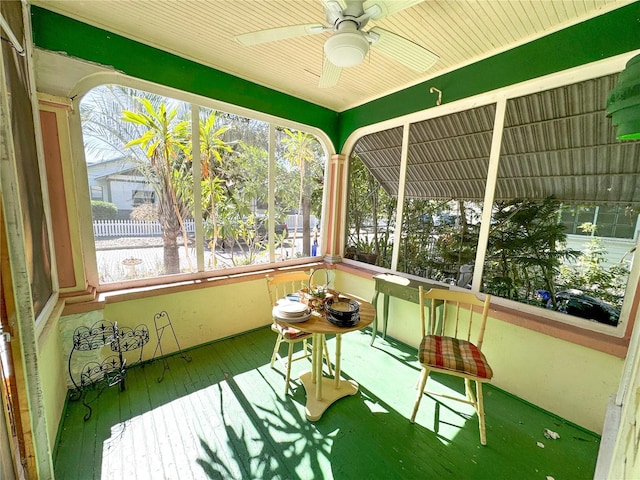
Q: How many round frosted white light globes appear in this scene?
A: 1